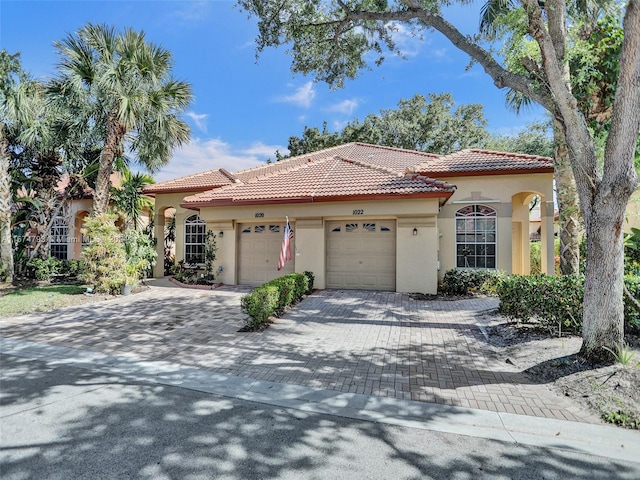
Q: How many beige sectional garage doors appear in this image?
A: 2